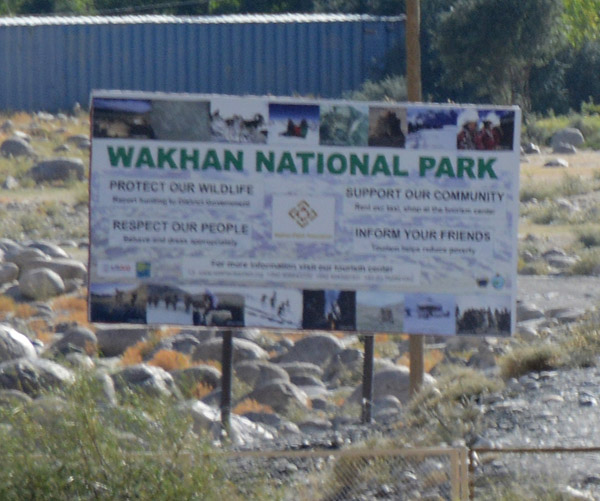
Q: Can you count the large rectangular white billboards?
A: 1